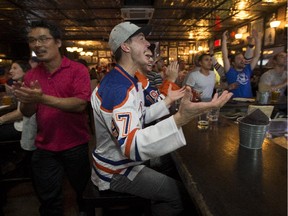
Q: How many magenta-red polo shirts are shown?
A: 1